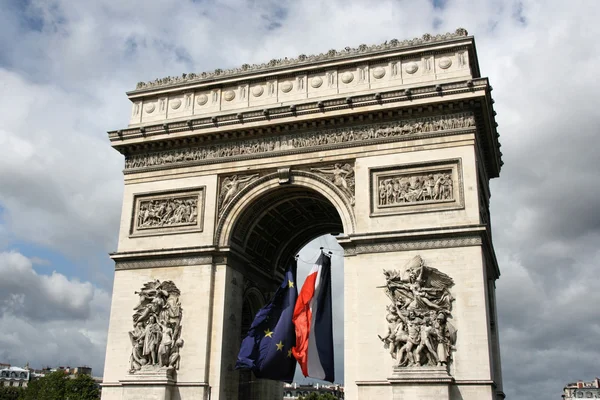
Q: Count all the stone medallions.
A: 11